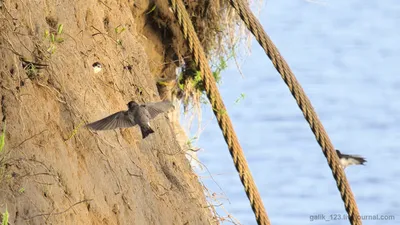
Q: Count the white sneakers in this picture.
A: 0